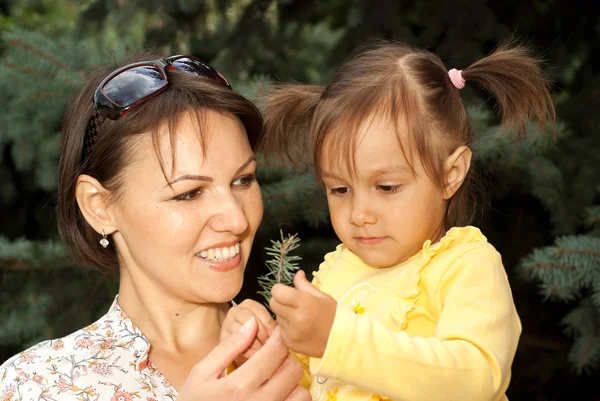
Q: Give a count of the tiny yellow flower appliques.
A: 2